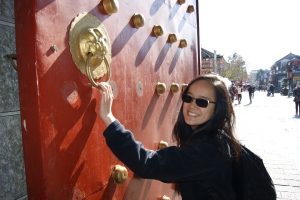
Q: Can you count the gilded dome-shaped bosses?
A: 13